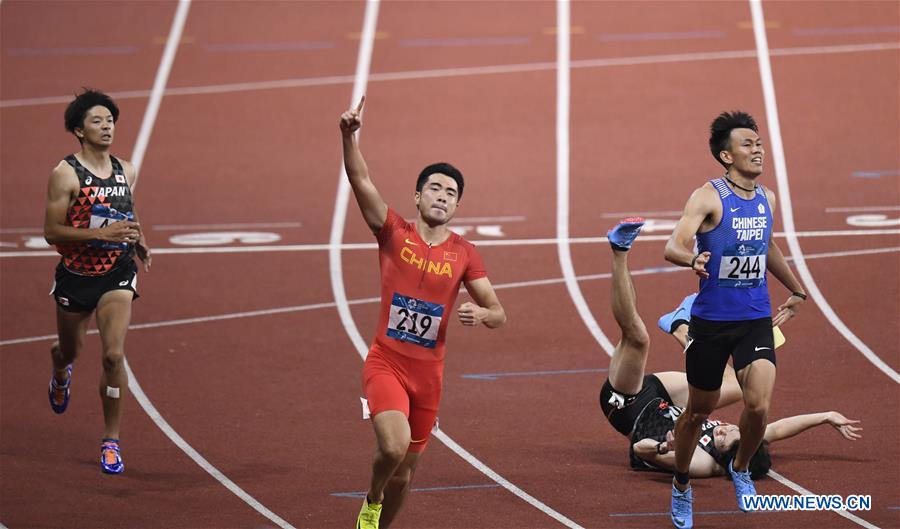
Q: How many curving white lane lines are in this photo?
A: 4